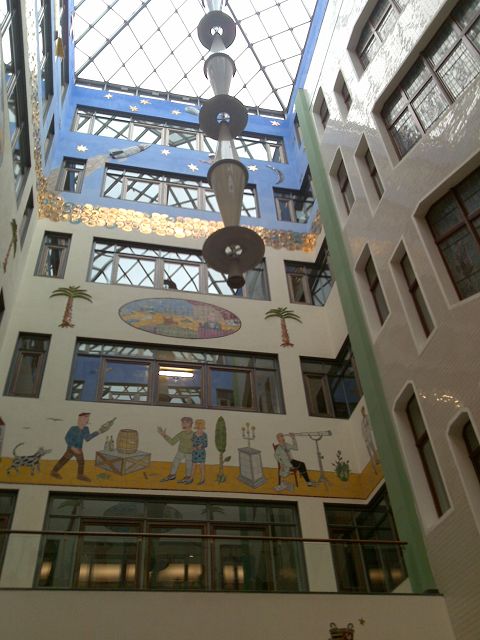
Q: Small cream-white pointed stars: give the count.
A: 9